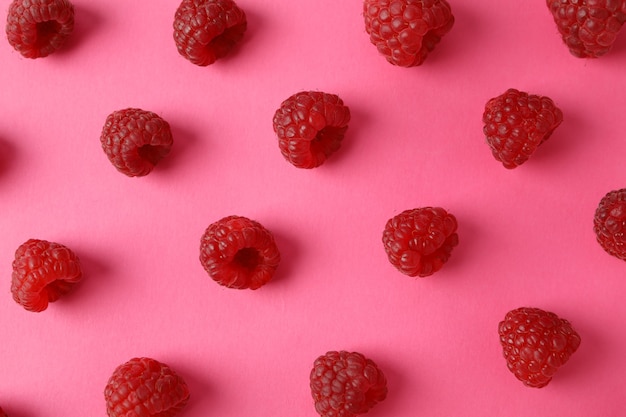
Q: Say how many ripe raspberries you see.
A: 14